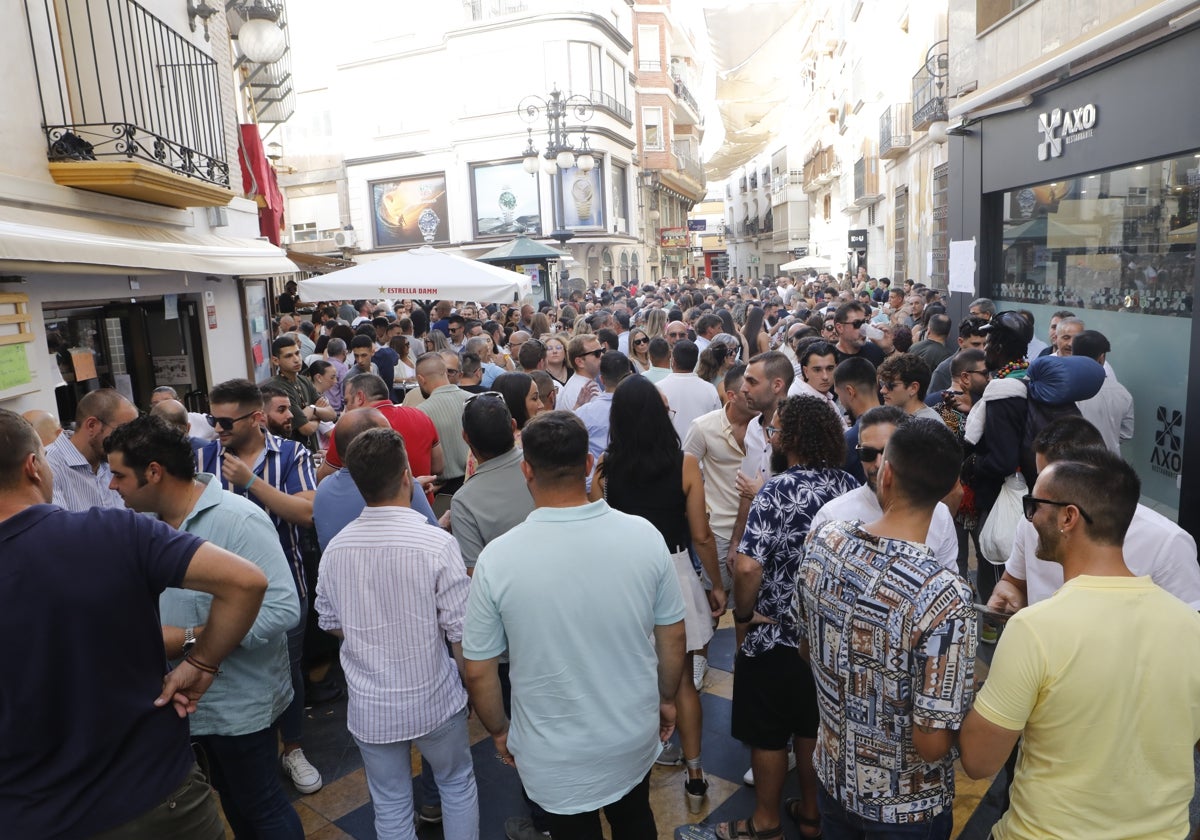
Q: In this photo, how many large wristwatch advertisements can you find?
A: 3